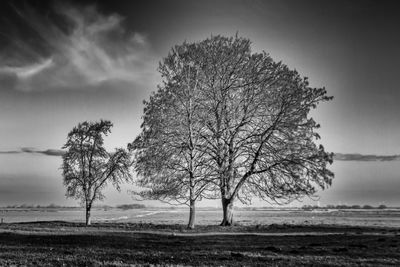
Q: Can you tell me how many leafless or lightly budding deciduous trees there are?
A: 3